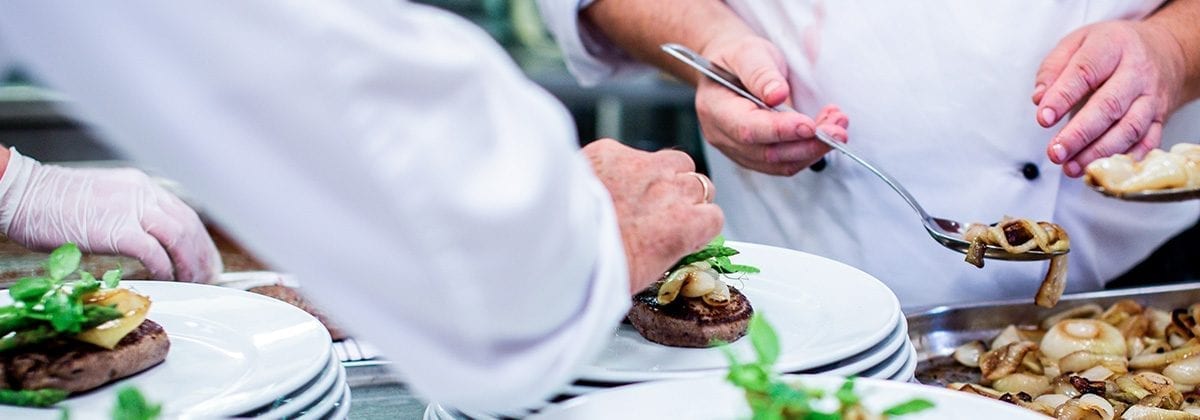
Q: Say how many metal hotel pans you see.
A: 1